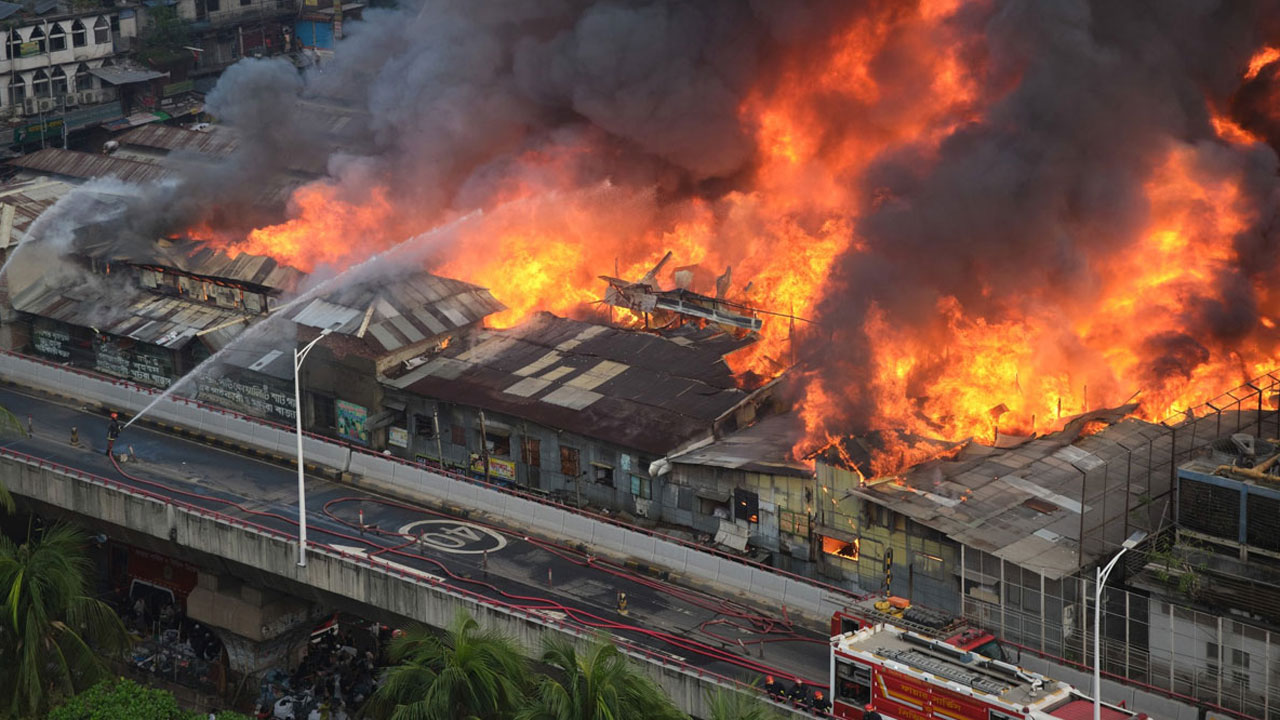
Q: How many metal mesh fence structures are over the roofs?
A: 1